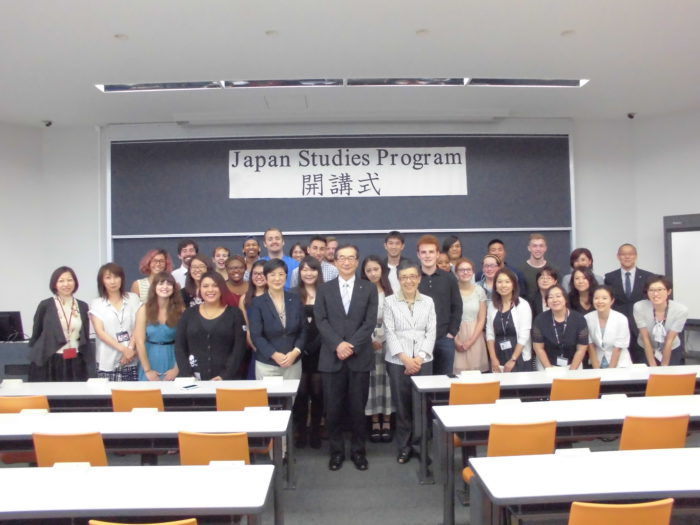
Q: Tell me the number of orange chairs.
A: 12